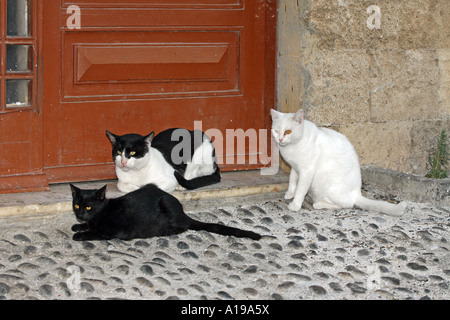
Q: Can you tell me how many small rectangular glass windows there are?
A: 3